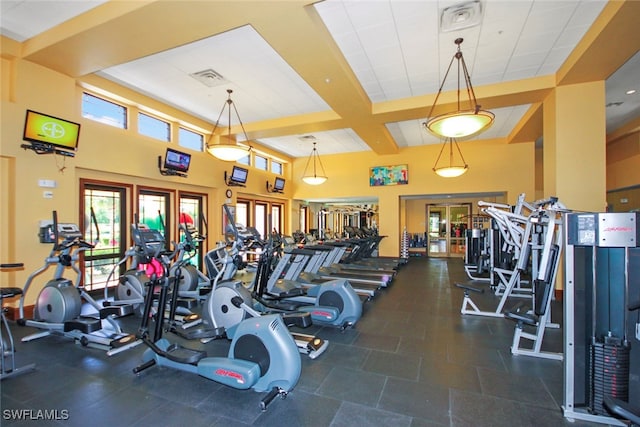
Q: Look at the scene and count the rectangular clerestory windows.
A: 6